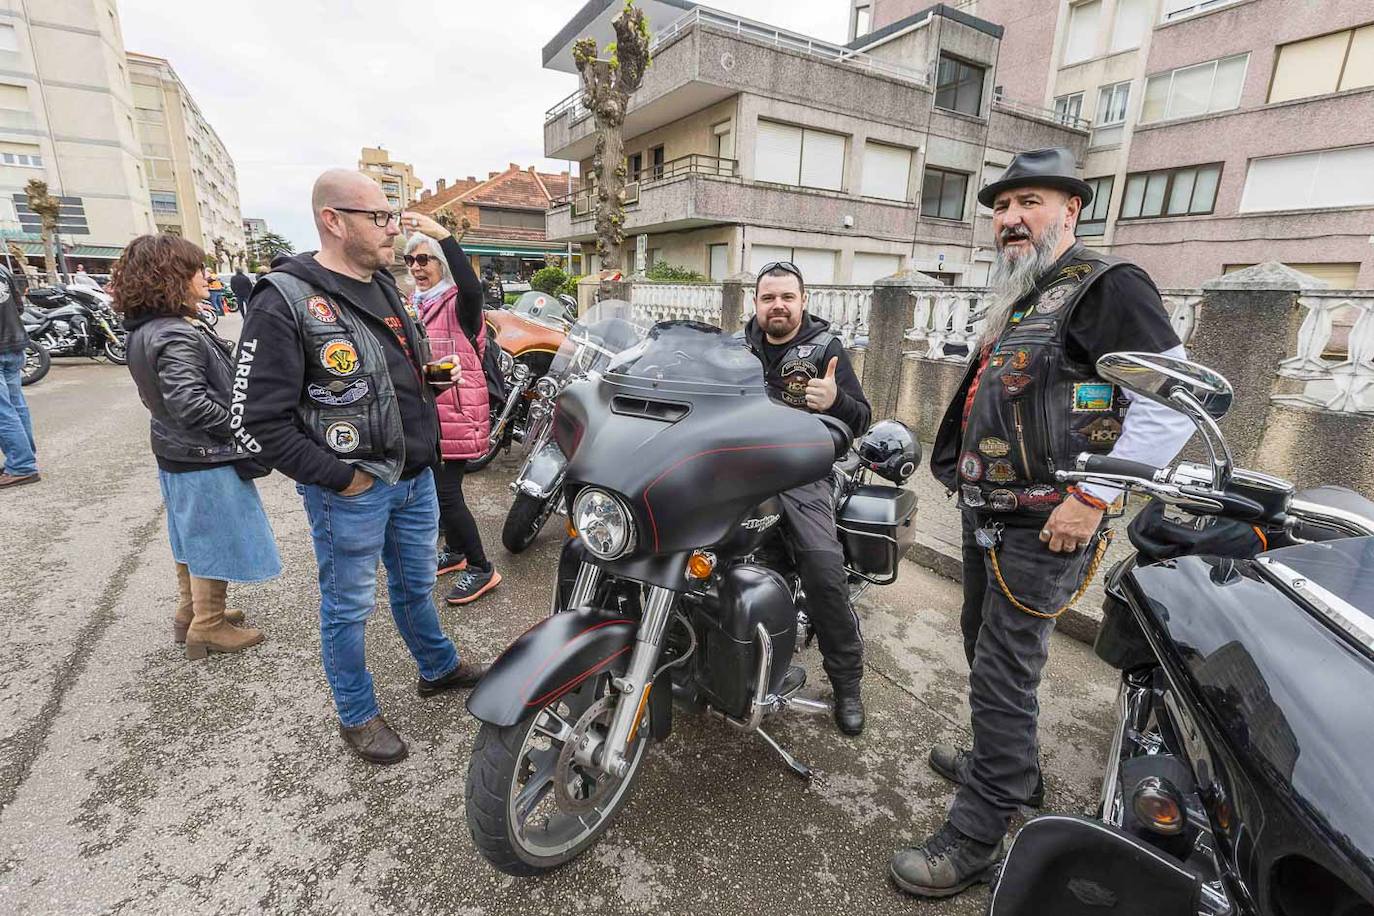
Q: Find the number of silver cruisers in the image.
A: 1